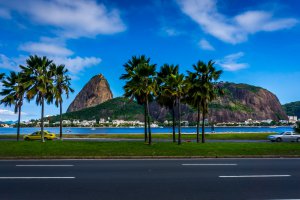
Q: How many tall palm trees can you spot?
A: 9